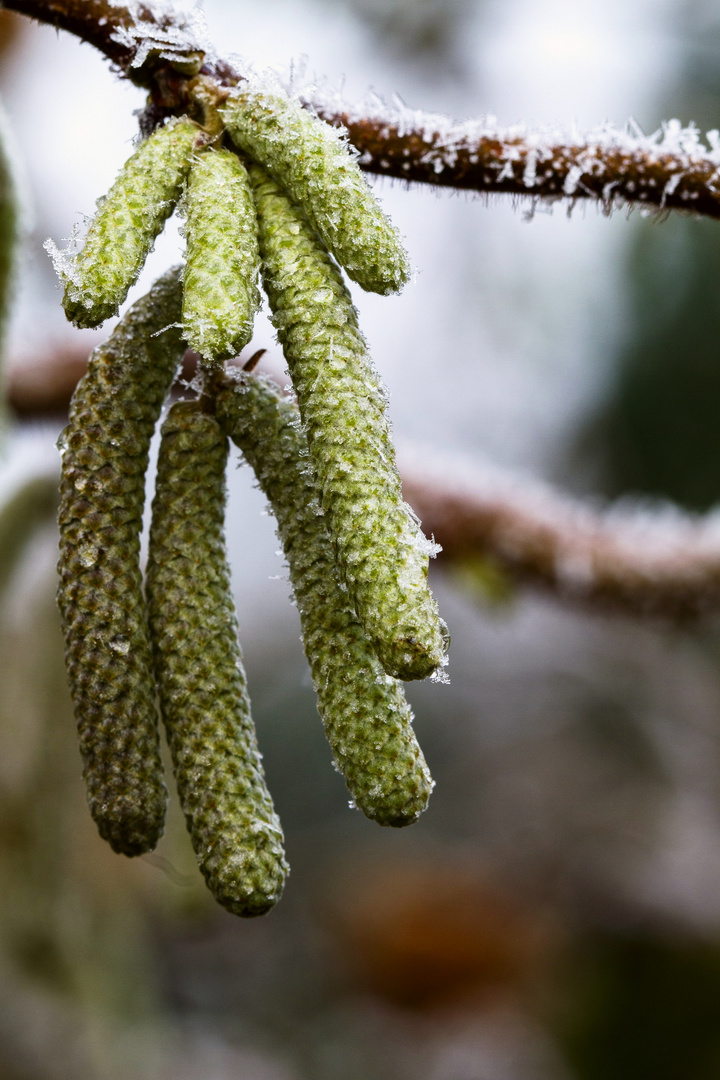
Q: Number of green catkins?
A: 7